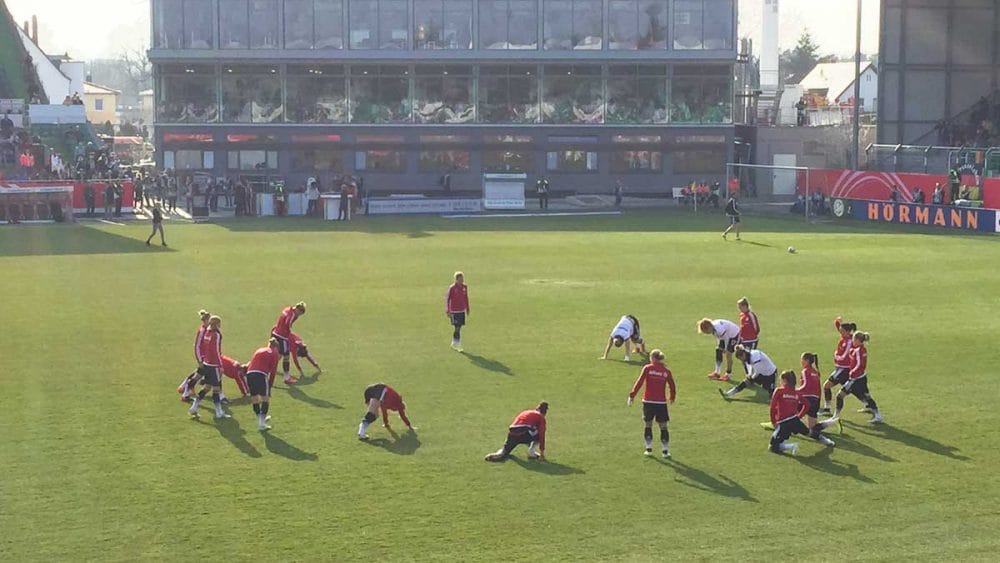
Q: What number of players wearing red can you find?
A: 15